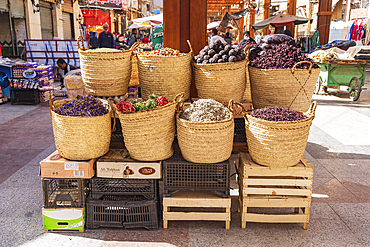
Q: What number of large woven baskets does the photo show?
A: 8